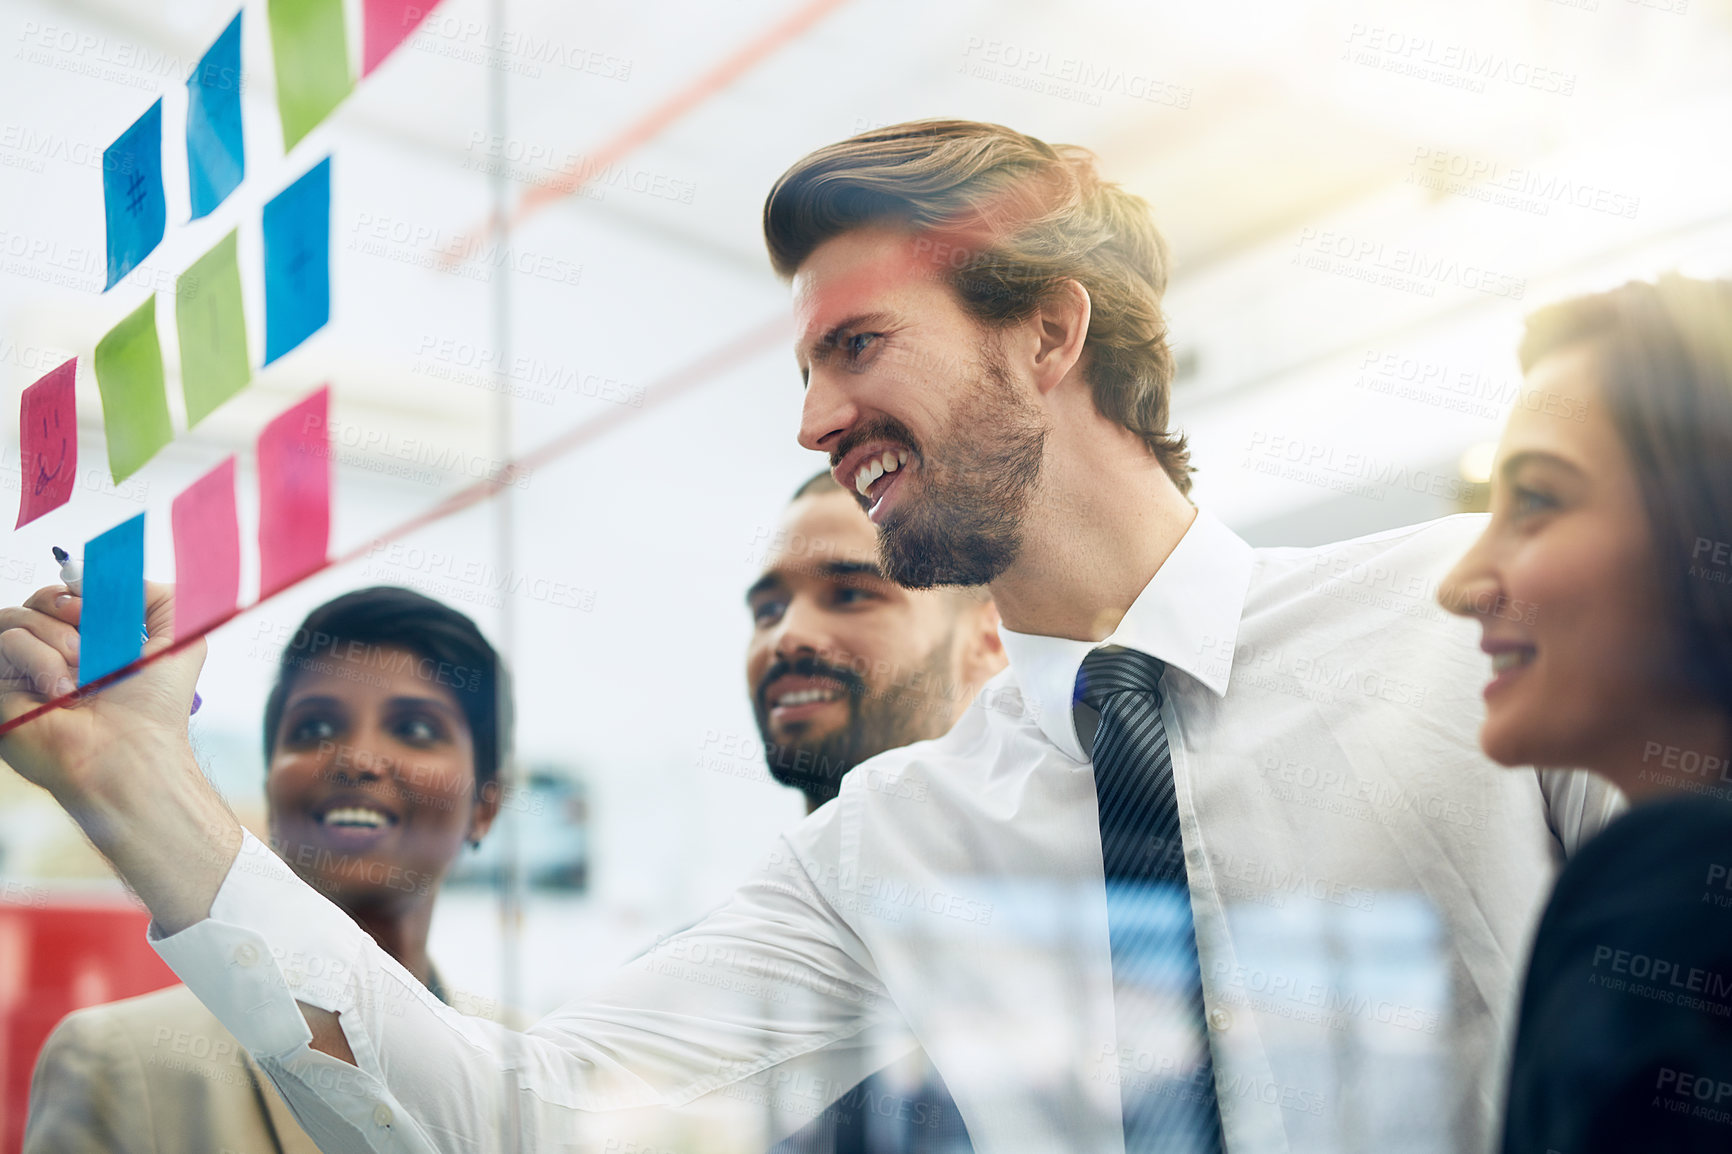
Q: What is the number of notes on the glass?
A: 11